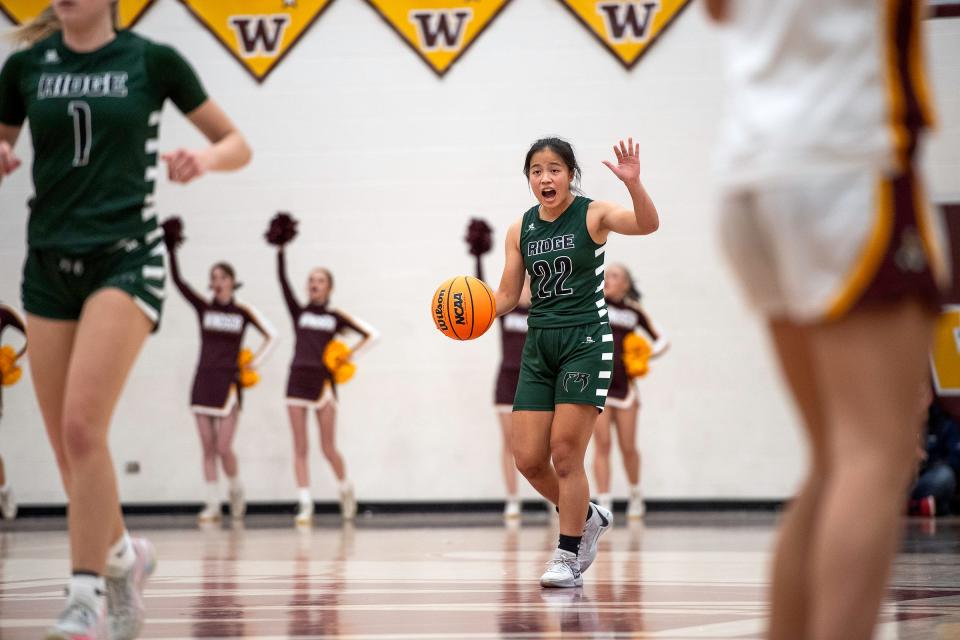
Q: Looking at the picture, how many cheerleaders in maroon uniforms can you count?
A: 5